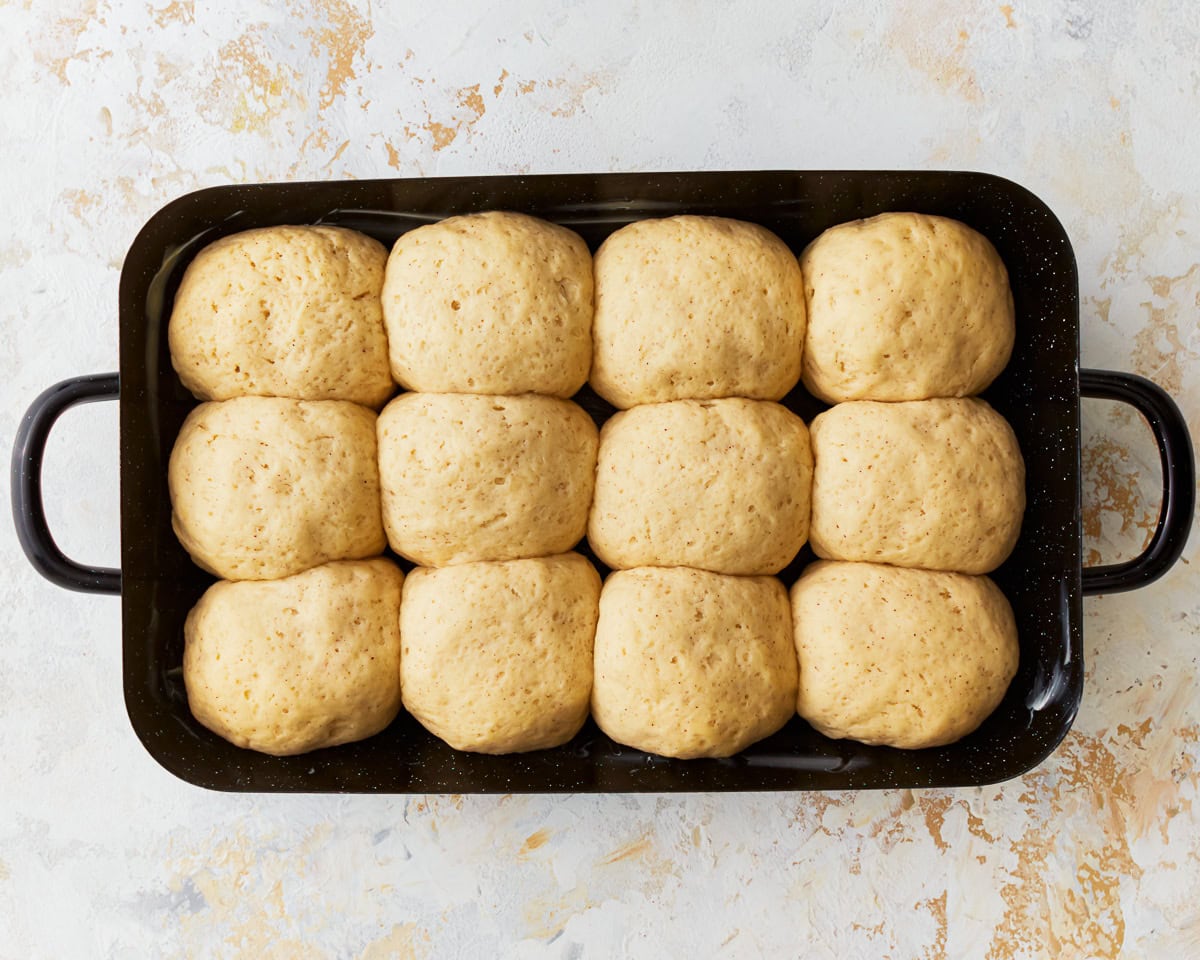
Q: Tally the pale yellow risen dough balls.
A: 12